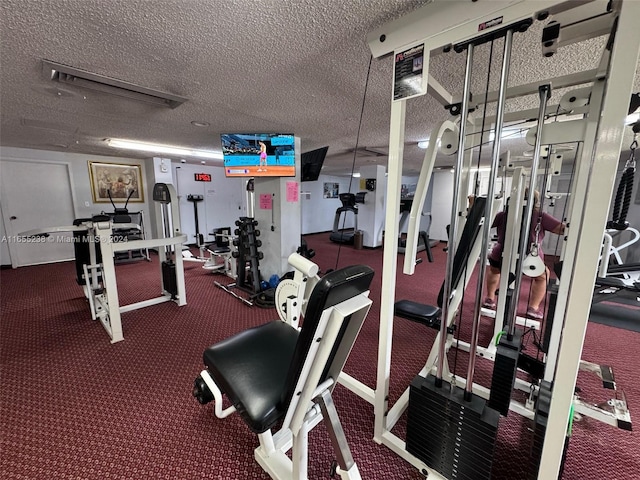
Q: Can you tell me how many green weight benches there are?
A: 0